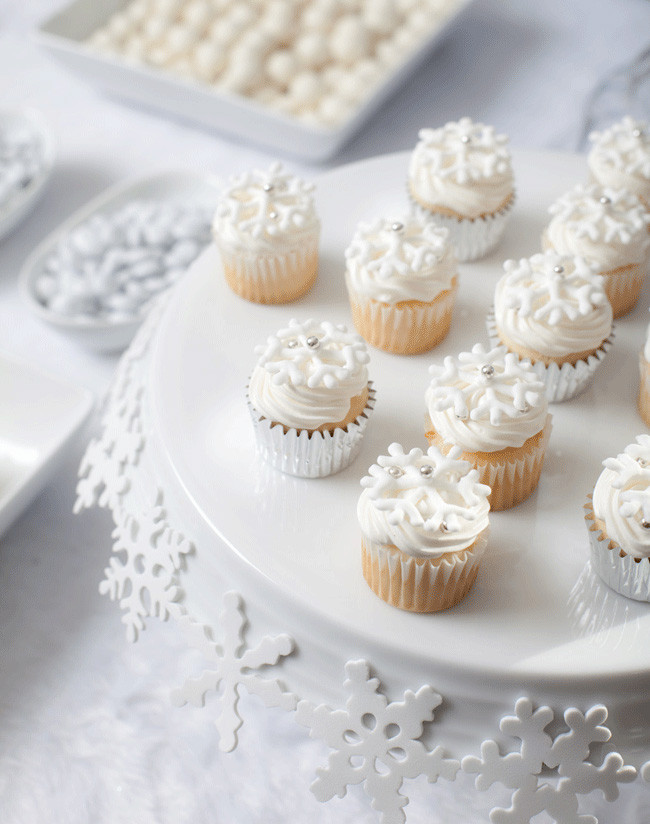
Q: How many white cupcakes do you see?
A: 11